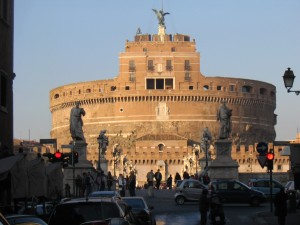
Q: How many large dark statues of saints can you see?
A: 2